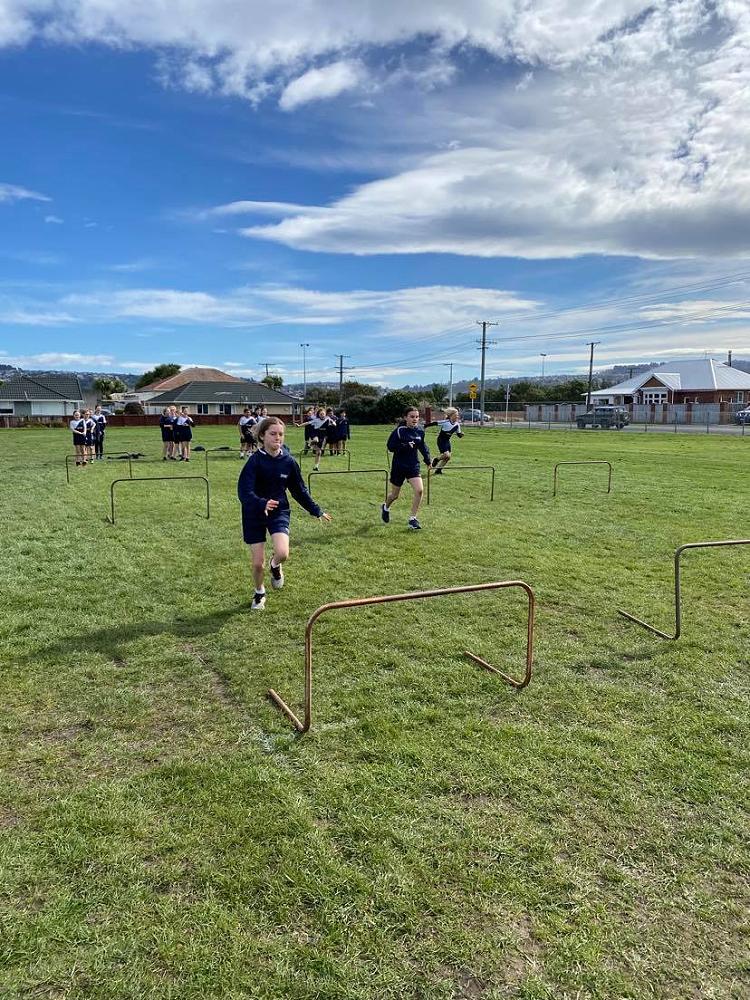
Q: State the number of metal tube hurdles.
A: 9